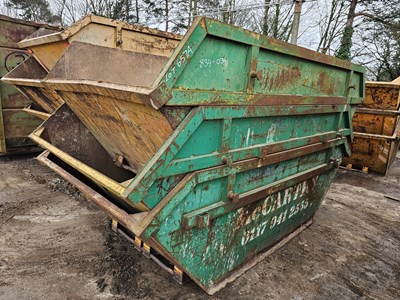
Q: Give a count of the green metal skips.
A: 3